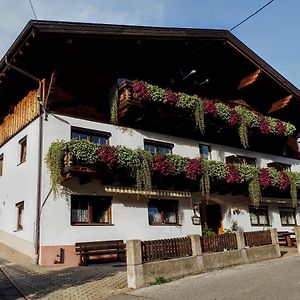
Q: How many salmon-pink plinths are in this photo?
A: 1